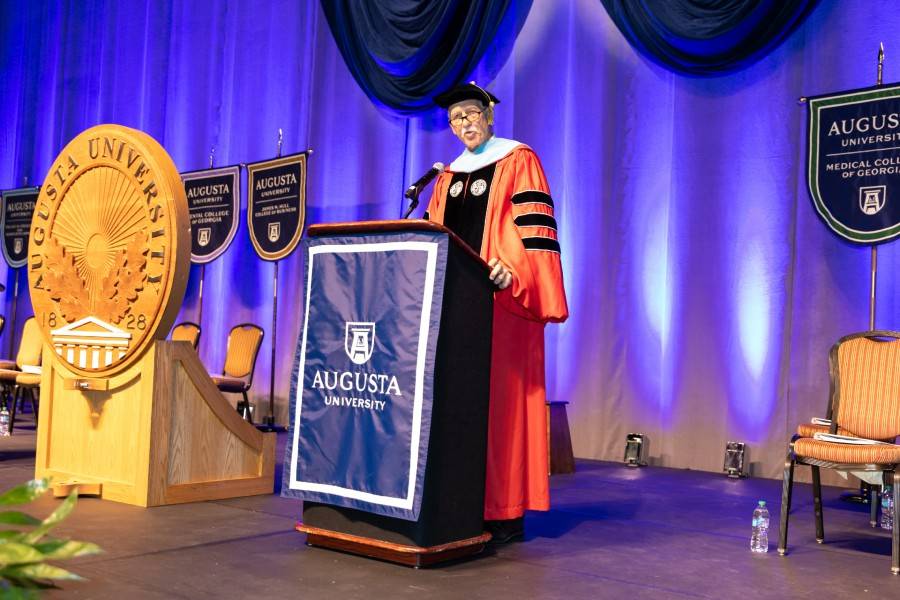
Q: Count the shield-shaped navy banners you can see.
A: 4